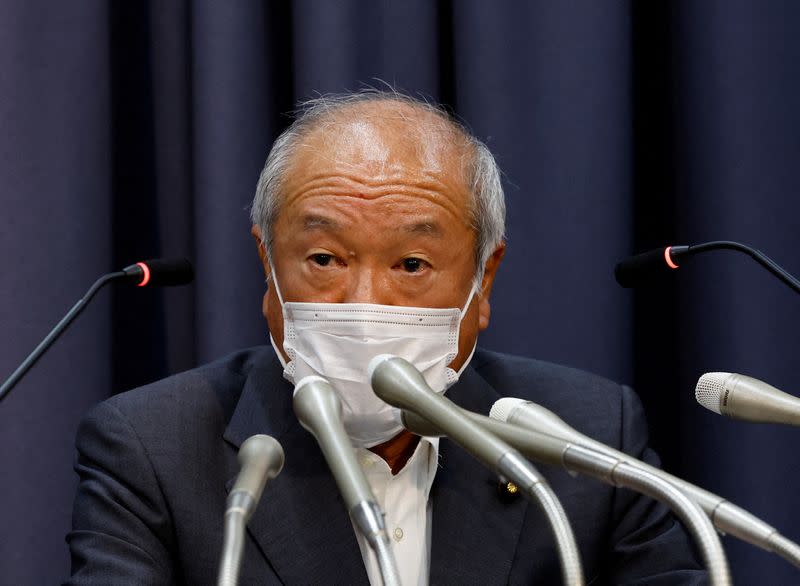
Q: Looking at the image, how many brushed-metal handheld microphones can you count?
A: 6